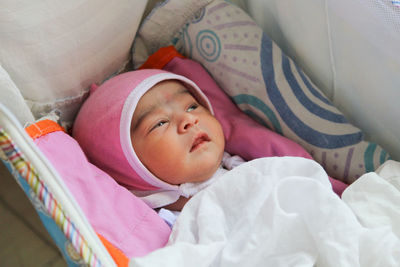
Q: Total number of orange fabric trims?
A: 3